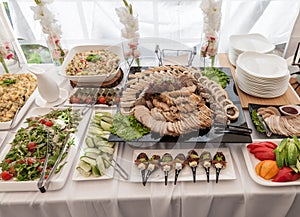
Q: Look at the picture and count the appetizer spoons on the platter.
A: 7